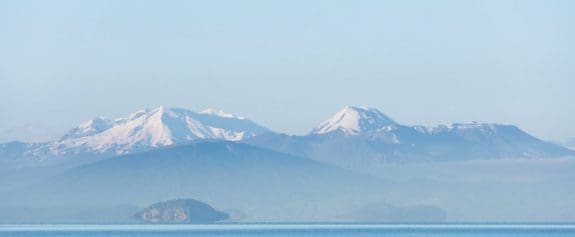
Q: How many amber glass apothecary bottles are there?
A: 0